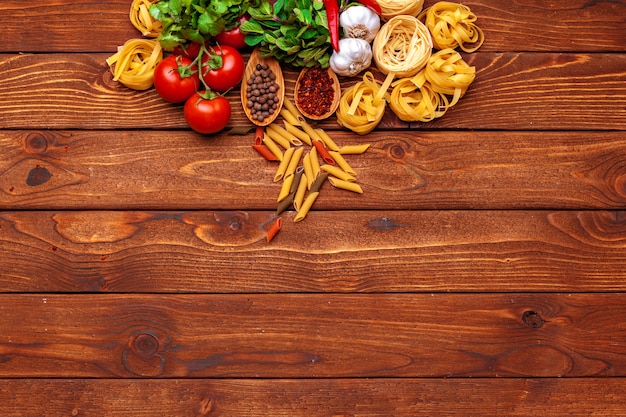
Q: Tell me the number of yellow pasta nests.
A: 8